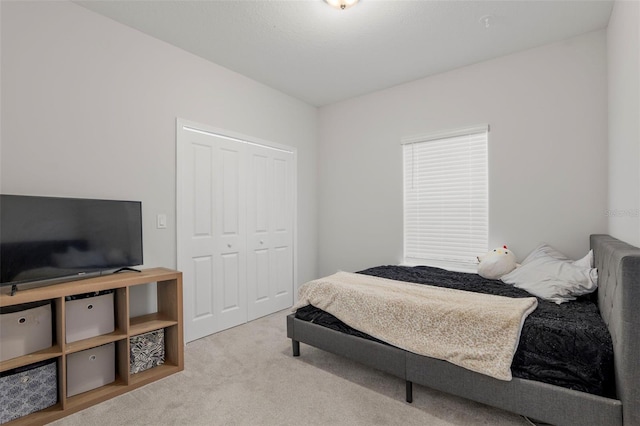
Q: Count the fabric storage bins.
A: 5